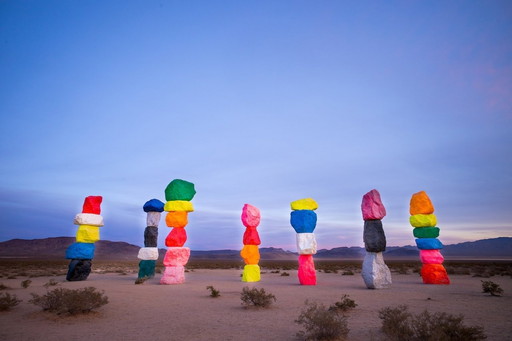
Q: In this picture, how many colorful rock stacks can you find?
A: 7